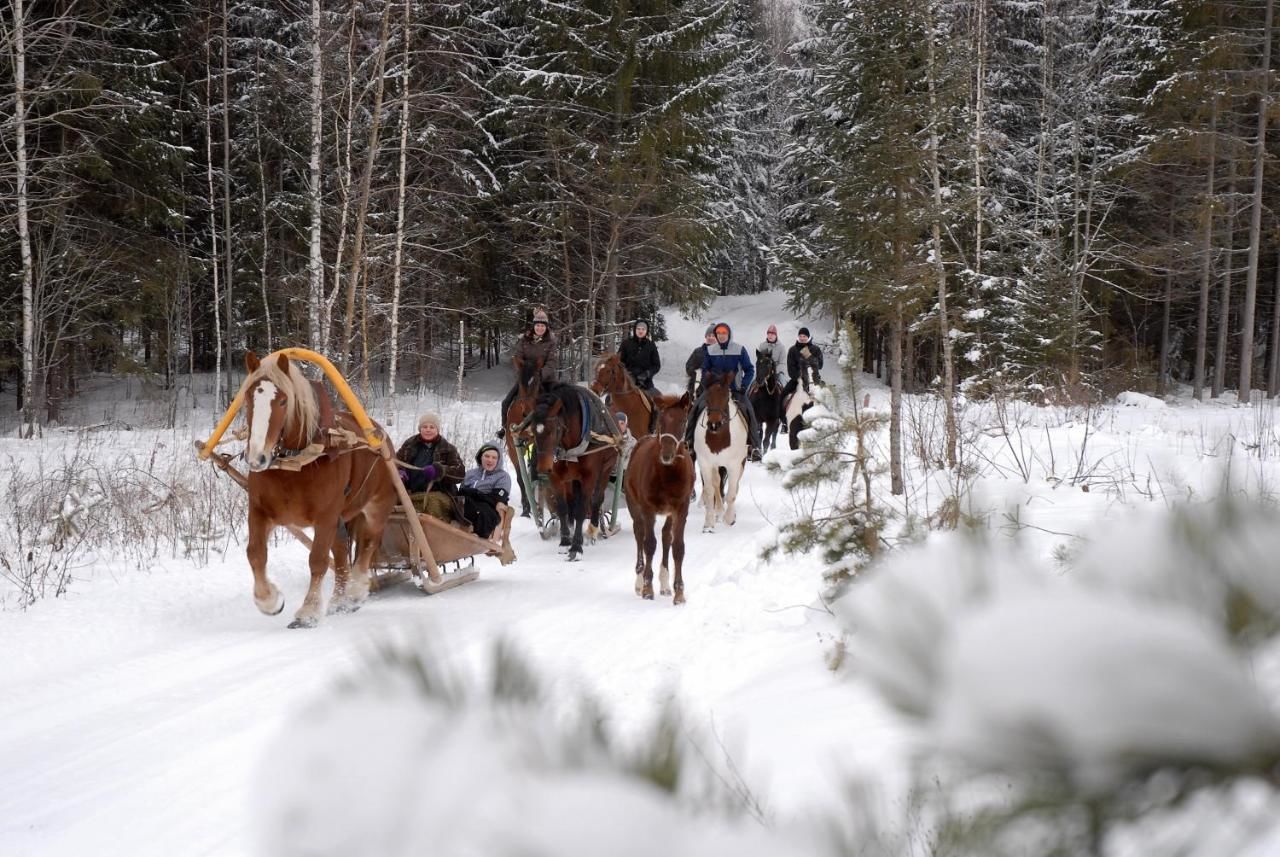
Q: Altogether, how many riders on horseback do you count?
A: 6